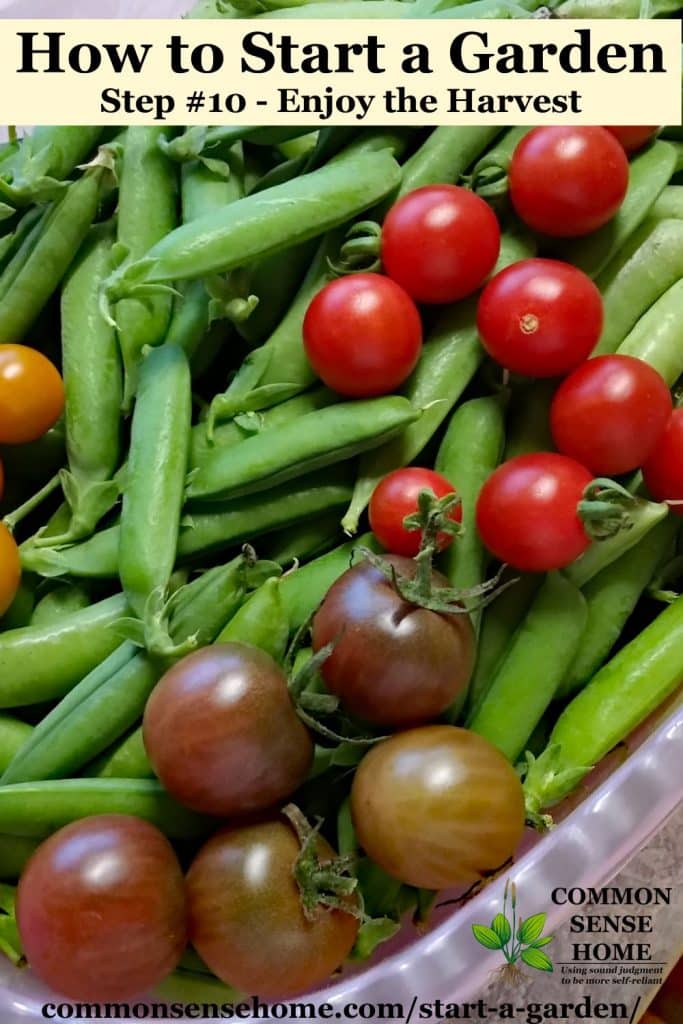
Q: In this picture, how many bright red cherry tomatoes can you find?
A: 9